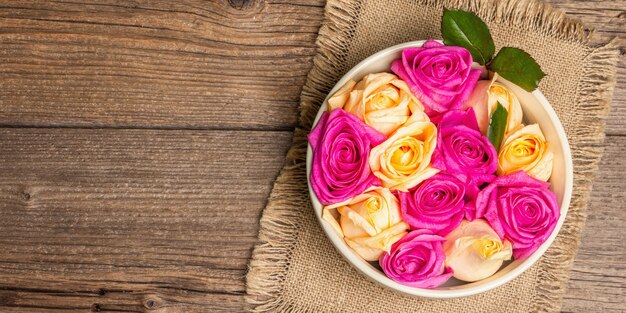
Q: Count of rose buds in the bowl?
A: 12